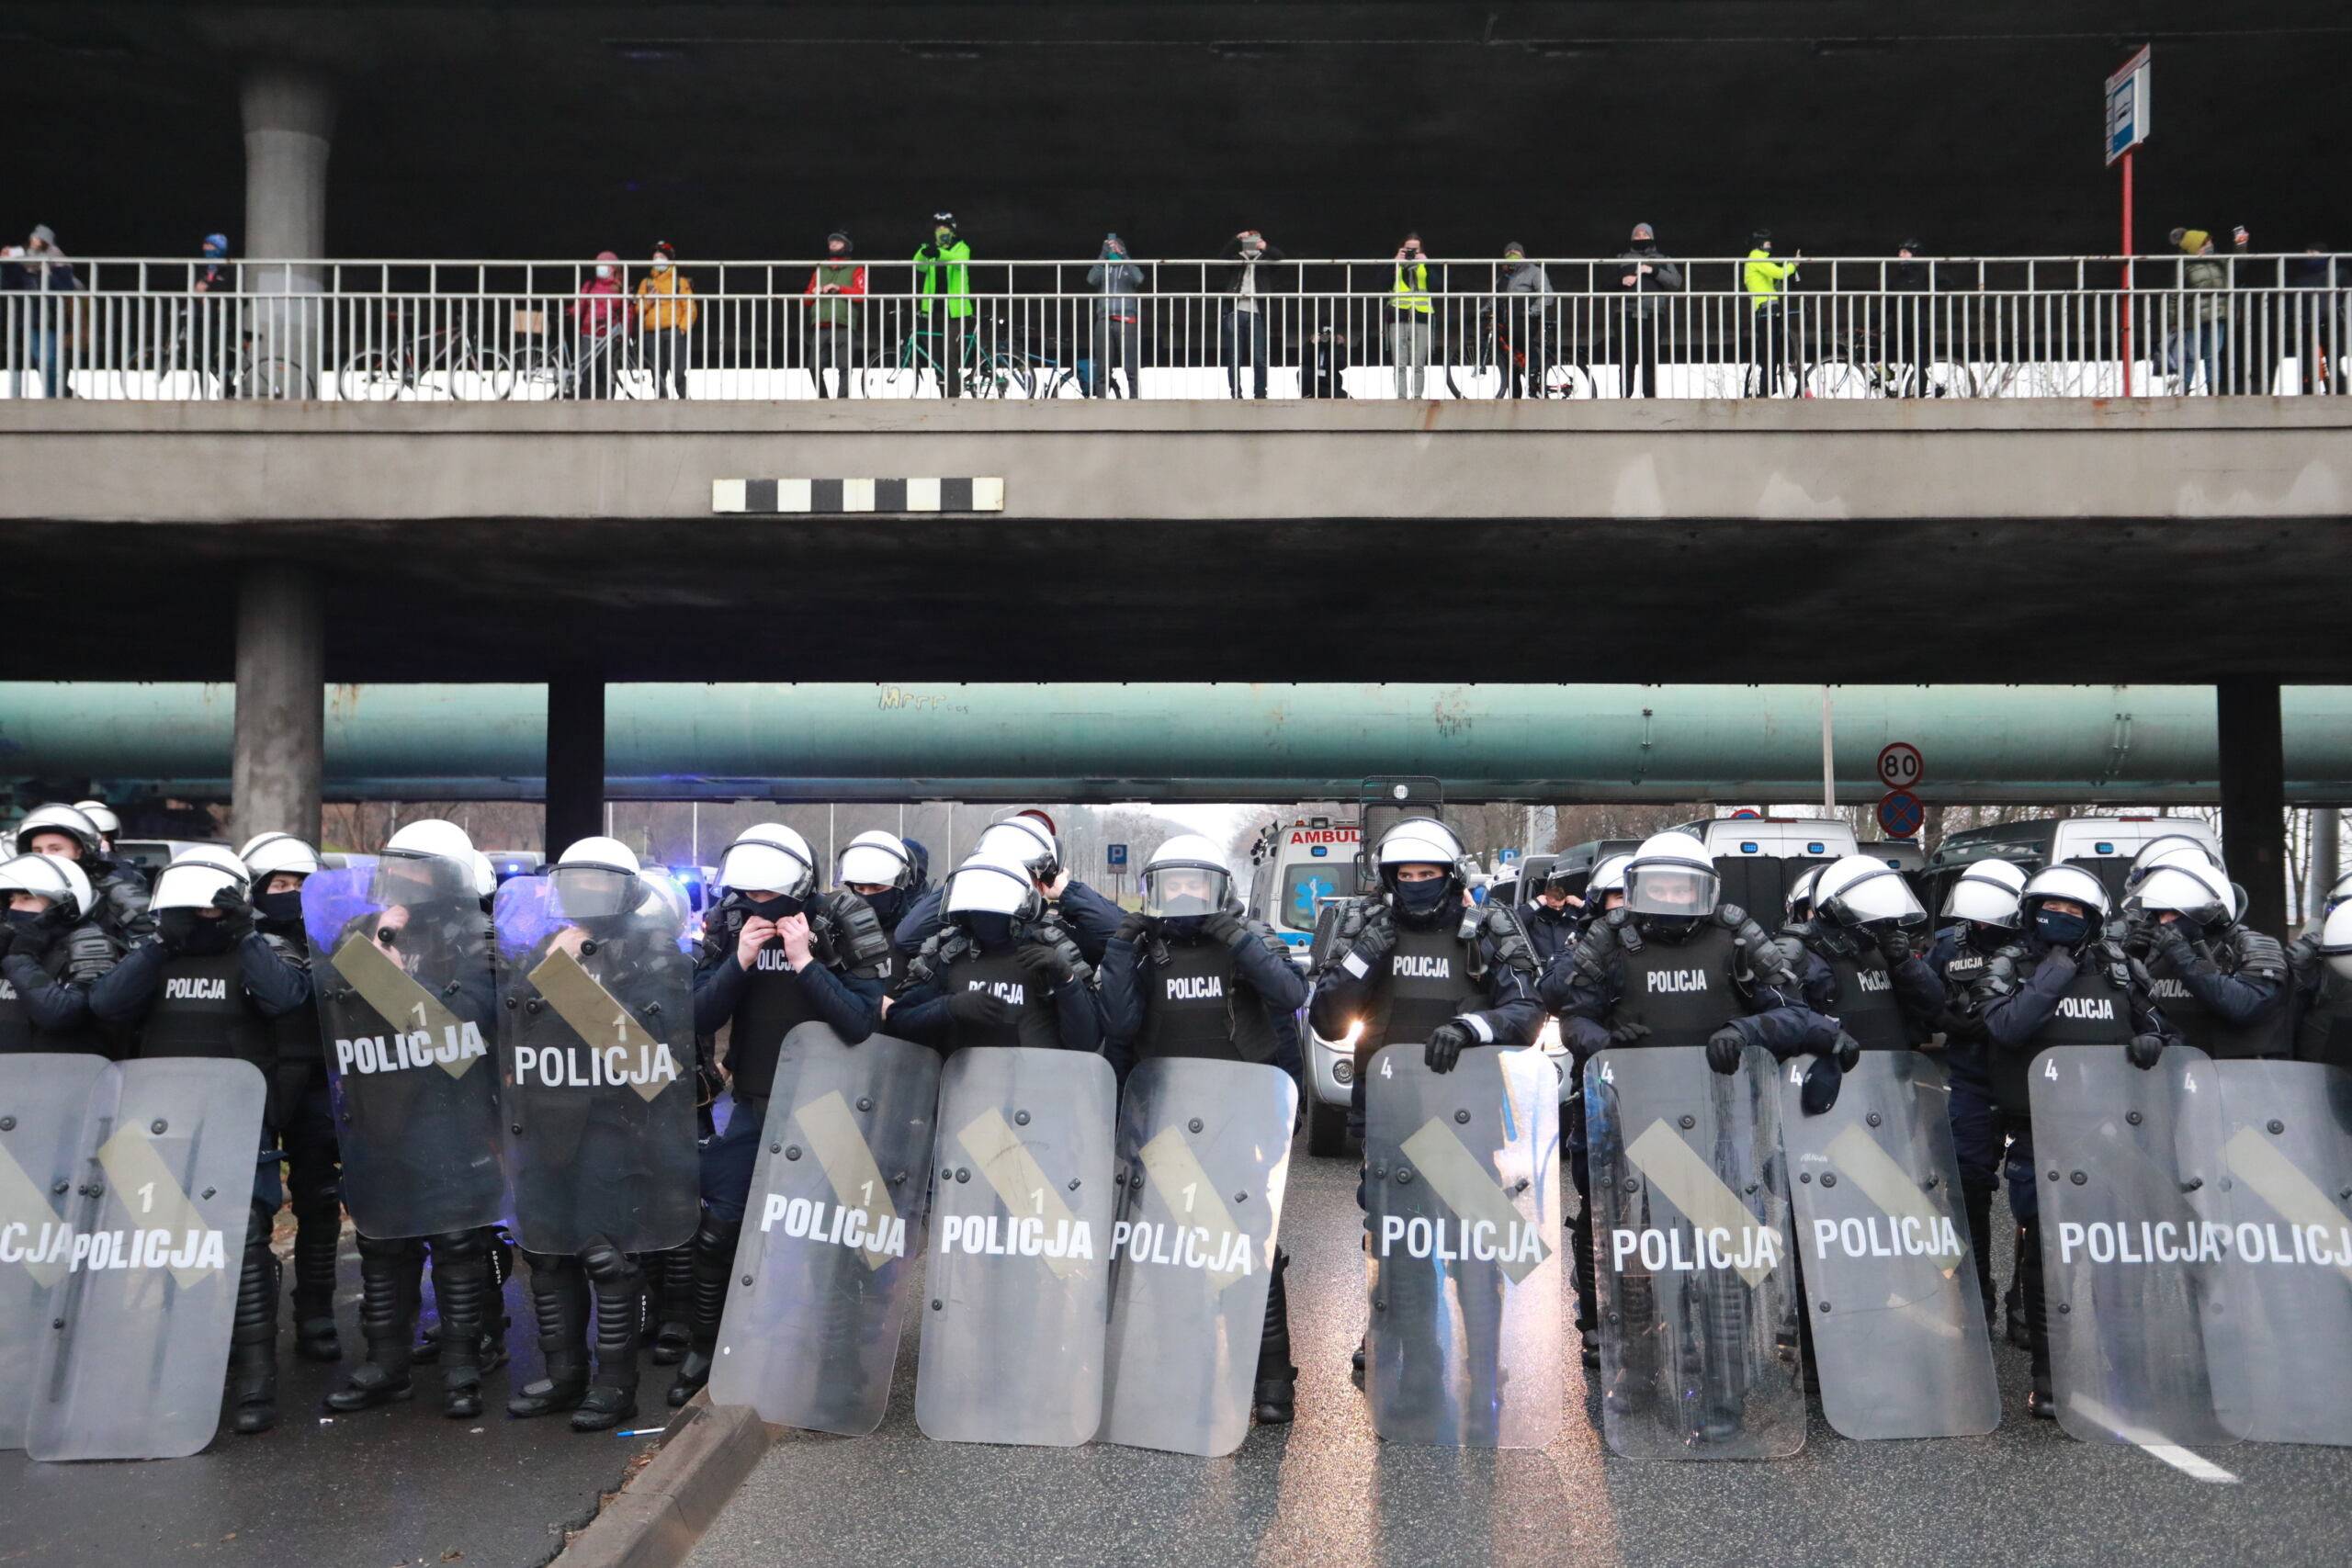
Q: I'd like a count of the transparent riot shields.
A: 12